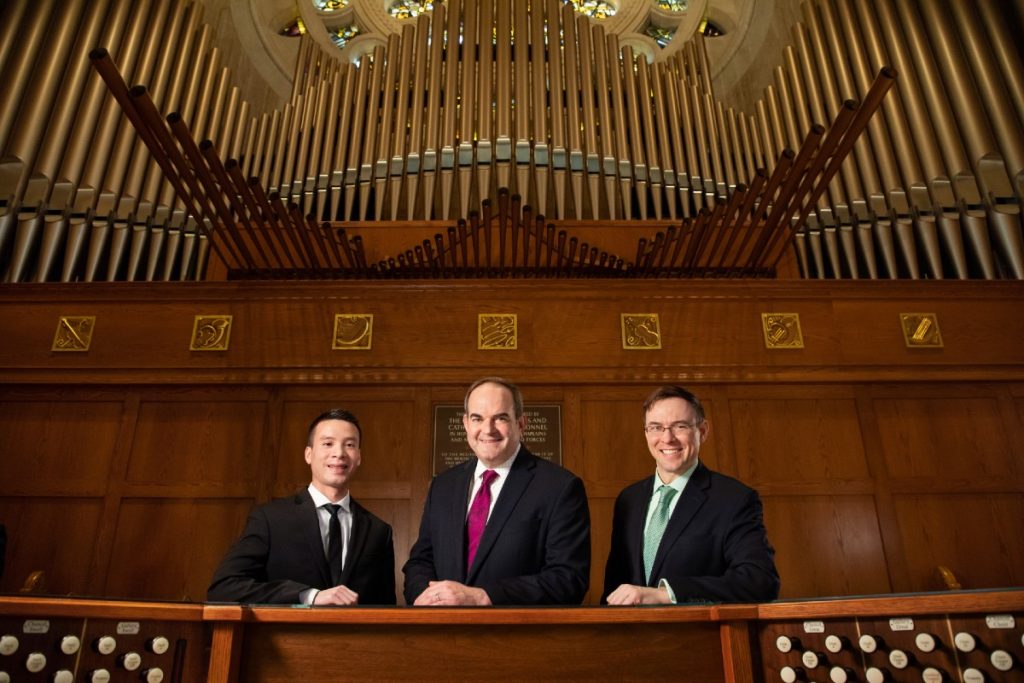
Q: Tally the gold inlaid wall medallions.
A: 7